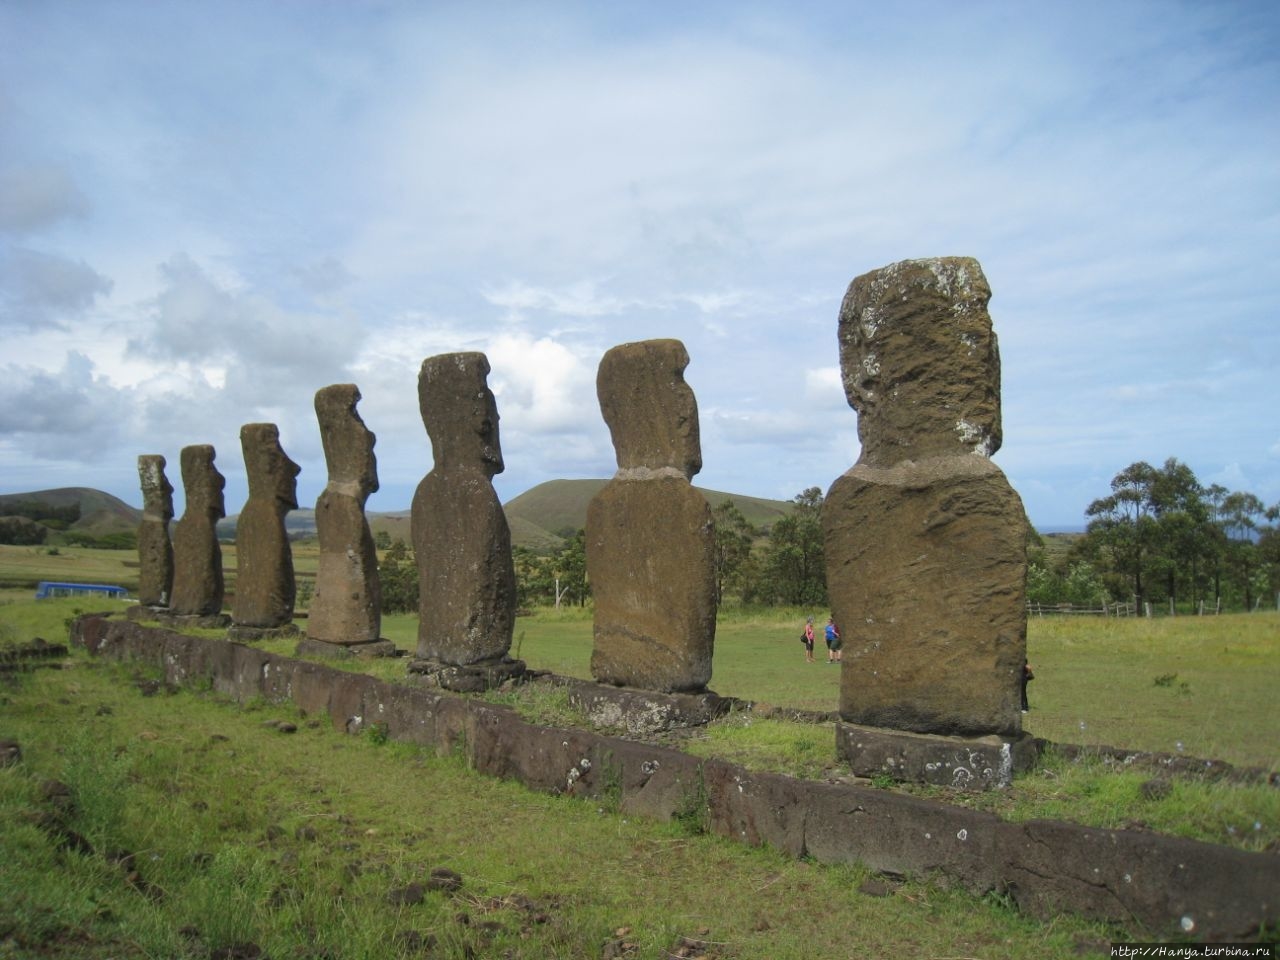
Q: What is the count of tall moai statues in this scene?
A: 7